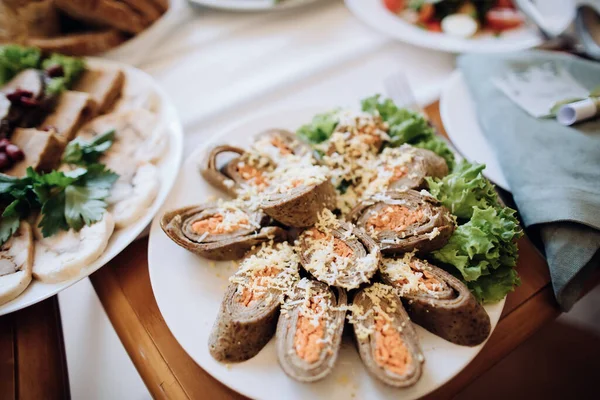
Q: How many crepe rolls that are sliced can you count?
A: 12